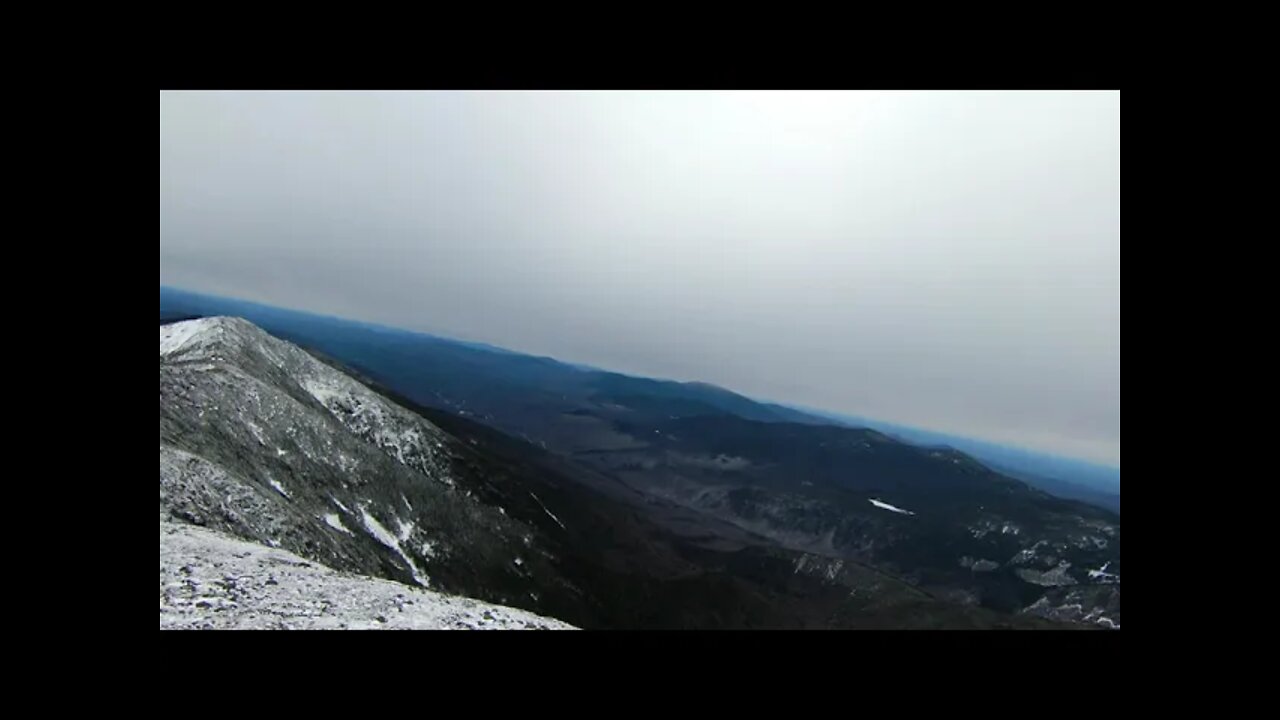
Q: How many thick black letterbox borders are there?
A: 4